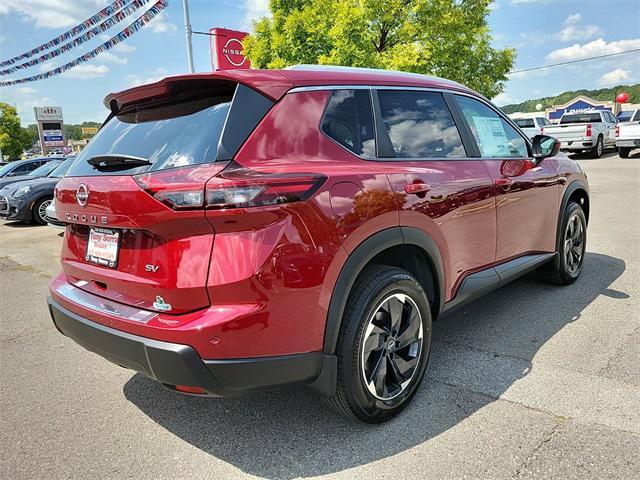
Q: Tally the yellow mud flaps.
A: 0